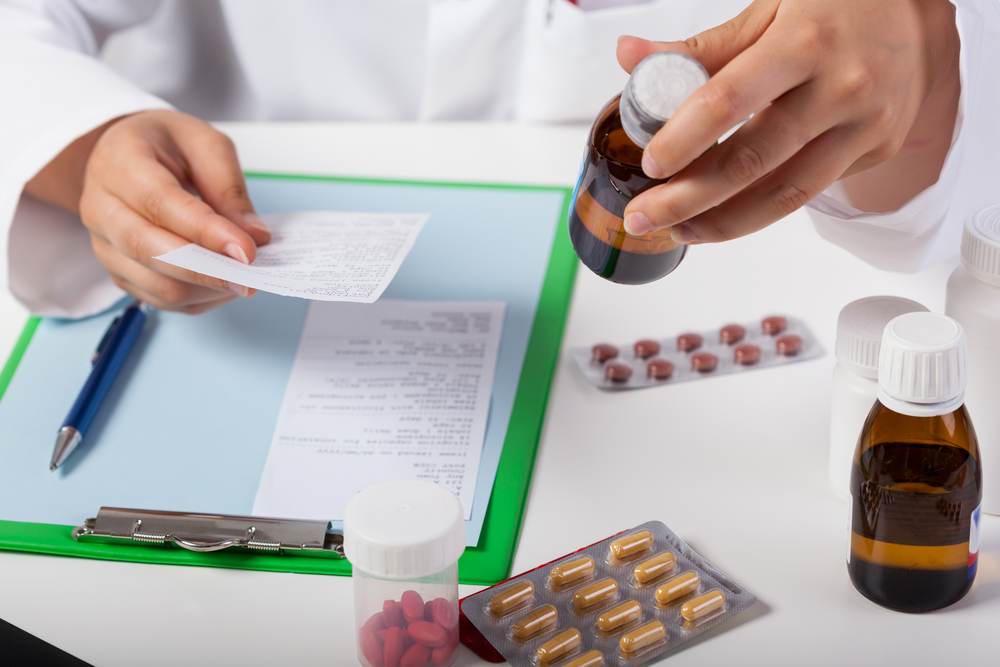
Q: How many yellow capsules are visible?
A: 12